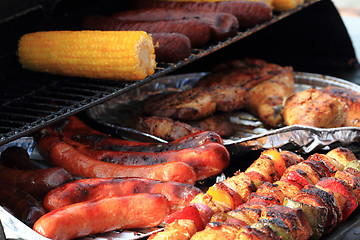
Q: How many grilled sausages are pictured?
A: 12